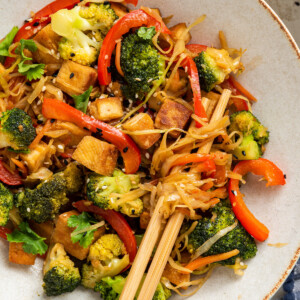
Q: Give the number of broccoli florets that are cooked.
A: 12